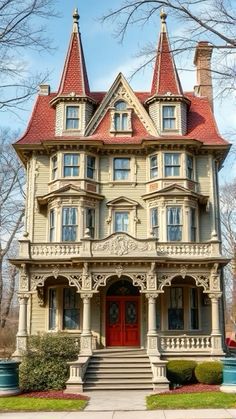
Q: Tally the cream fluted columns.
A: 4